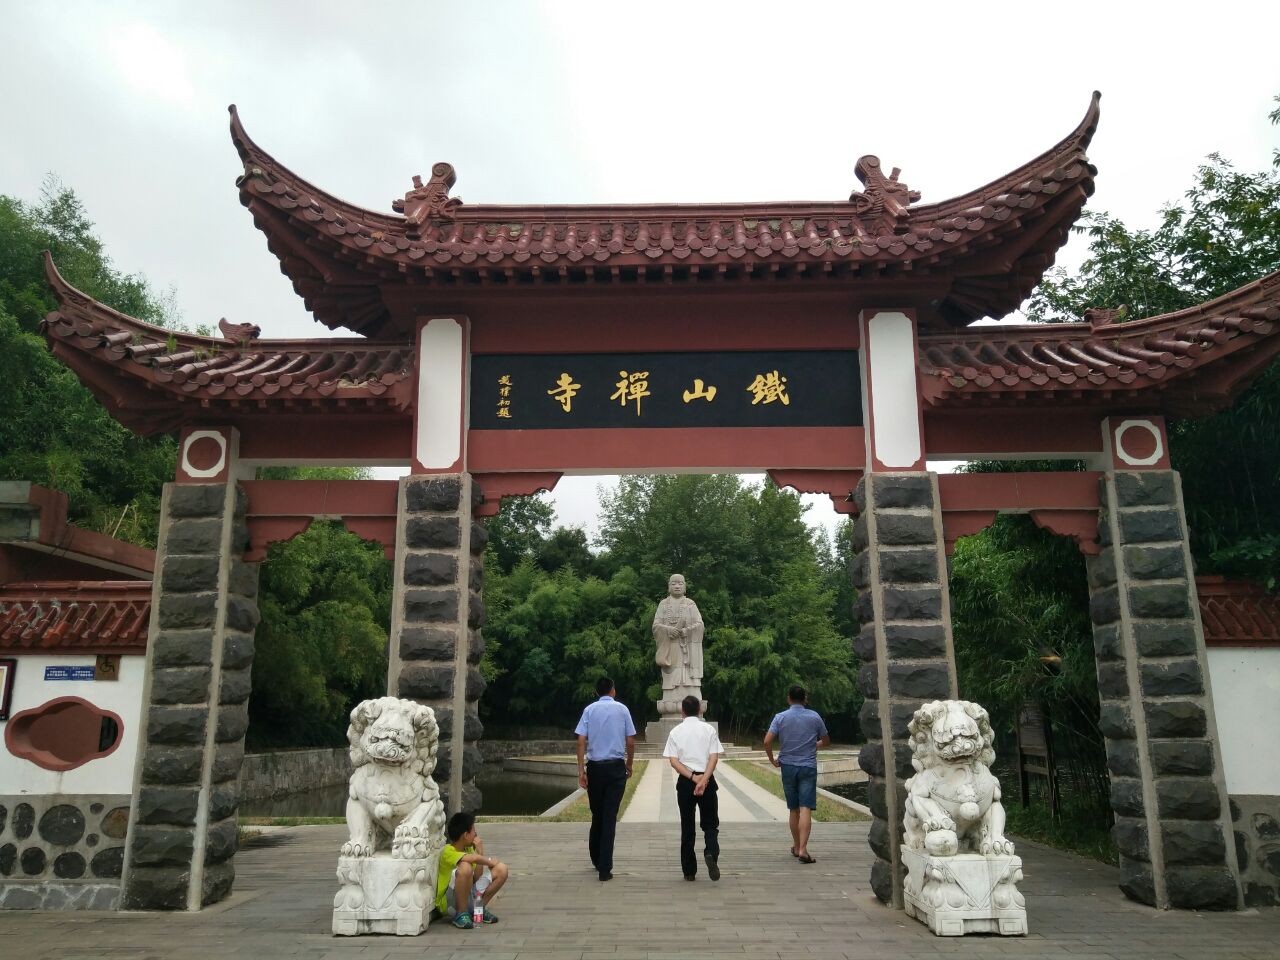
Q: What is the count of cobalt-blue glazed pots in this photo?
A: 0